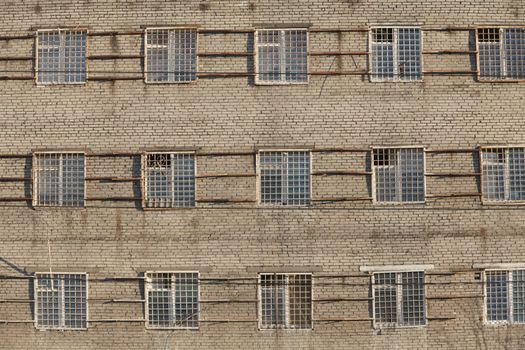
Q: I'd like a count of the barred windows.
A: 15